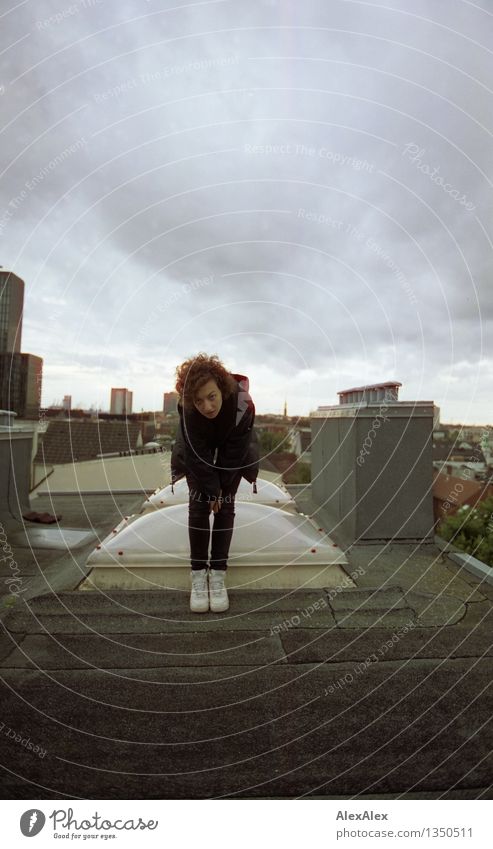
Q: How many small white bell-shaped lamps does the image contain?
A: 0